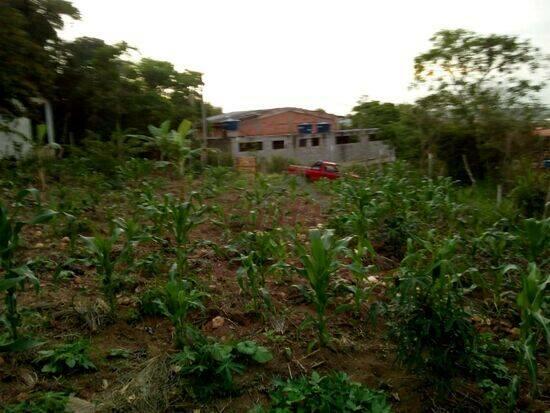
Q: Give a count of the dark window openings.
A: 6